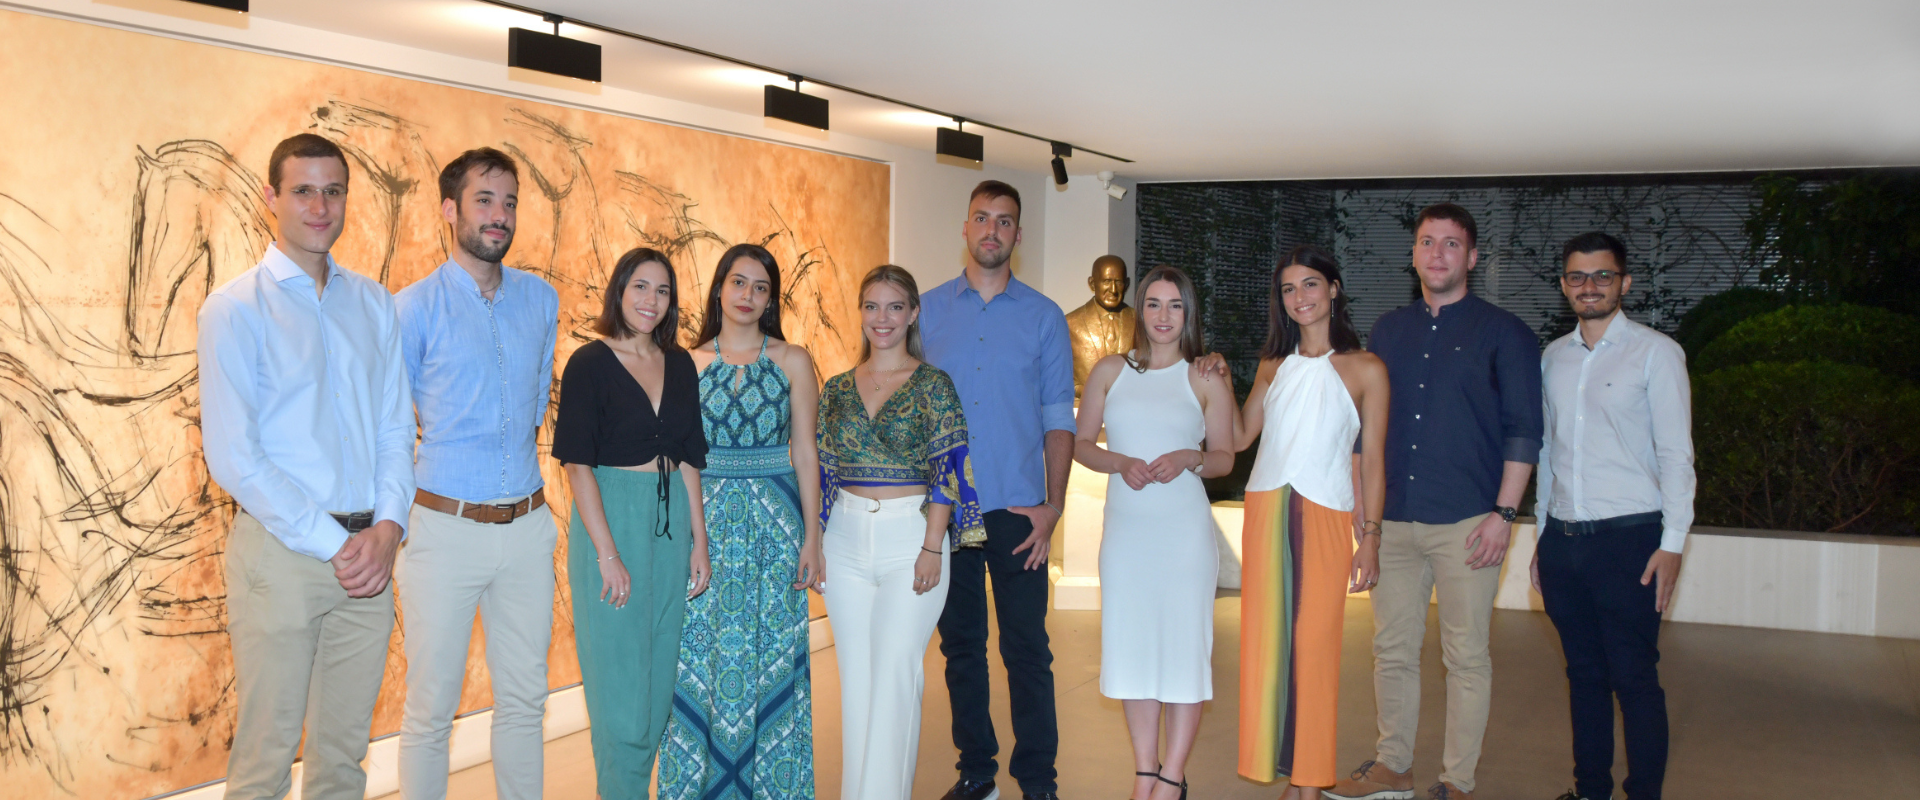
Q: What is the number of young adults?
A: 10